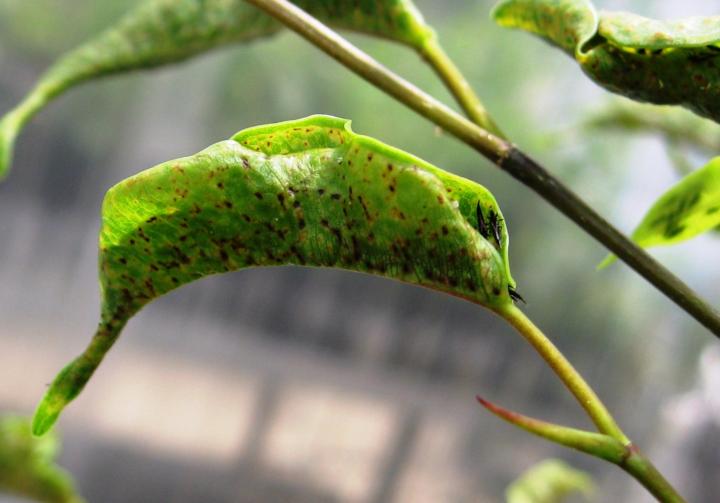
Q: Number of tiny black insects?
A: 3